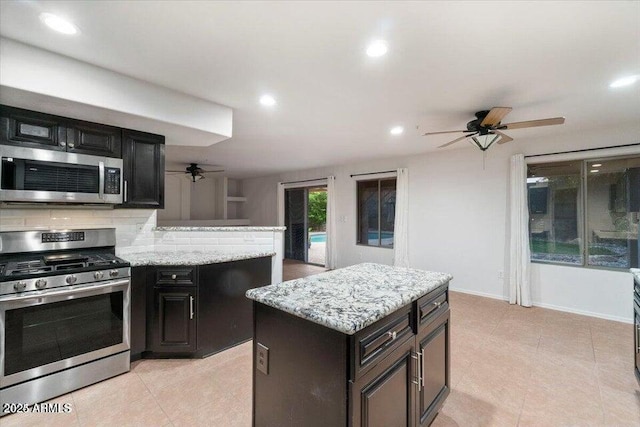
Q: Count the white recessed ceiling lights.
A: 5